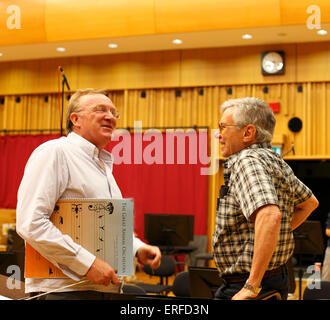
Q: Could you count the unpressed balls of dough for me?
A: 0